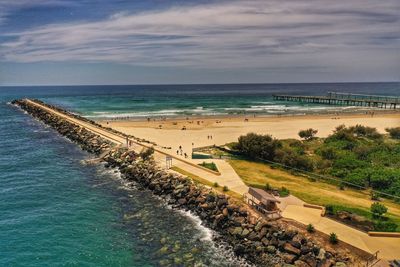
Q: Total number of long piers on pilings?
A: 1